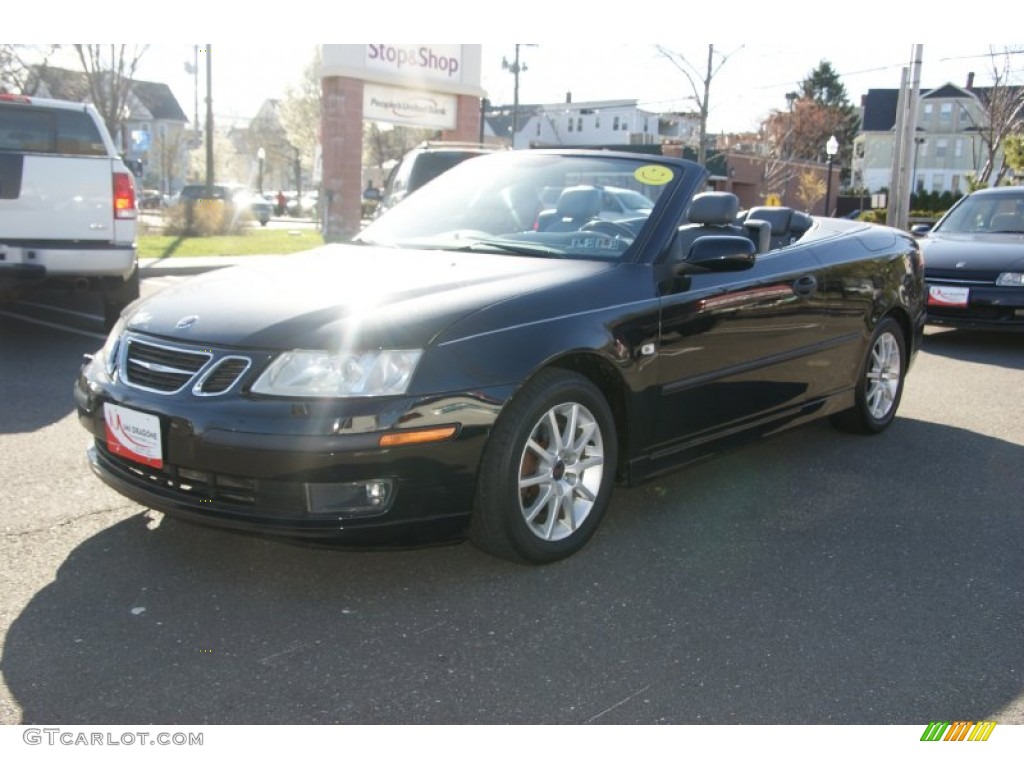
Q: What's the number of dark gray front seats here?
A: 2